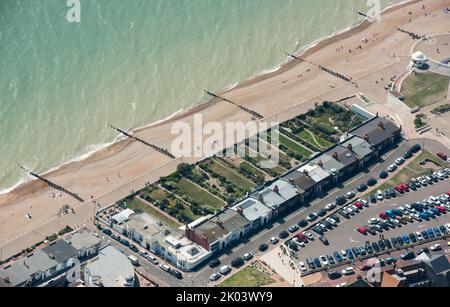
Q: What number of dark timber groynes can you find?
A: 5